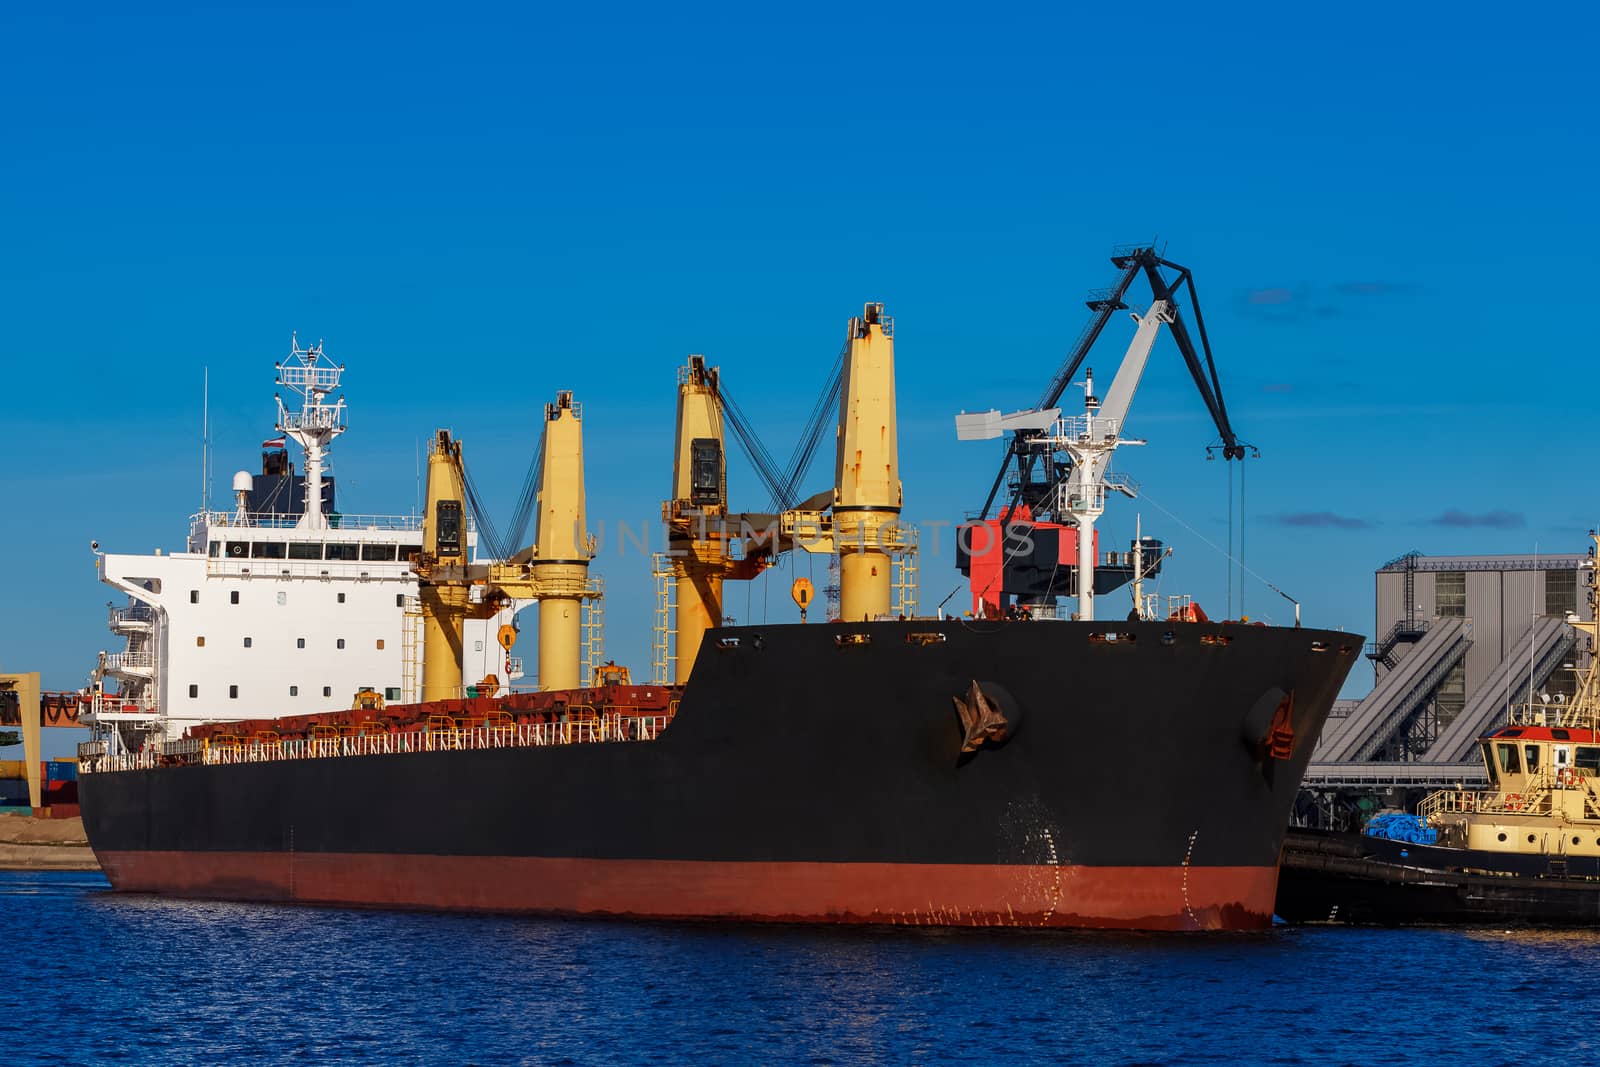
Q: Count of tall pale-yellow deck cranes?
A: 4